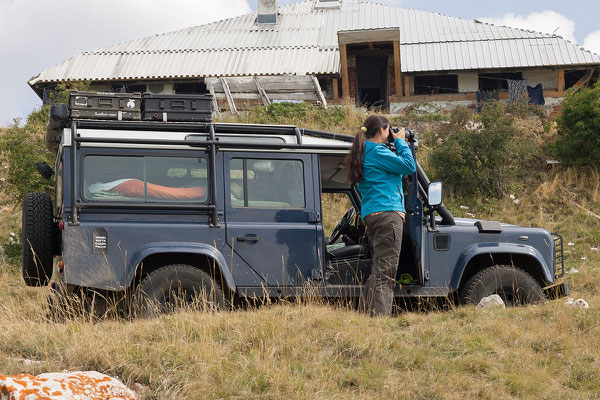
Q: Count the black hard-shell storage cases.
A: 2